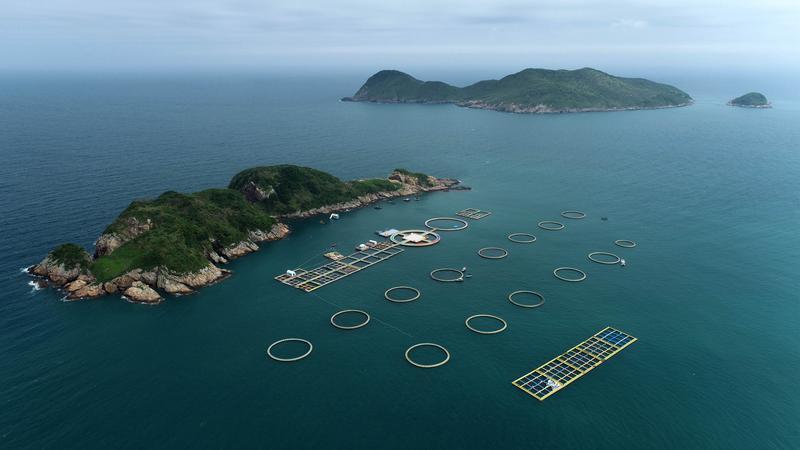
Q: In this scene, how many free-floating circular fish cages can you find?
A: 14